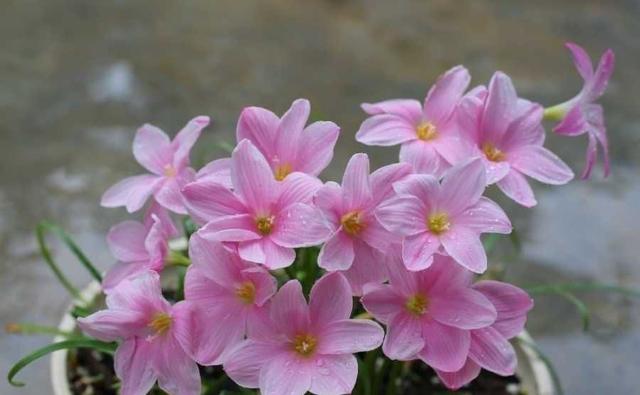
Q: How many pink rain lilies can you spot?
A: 14